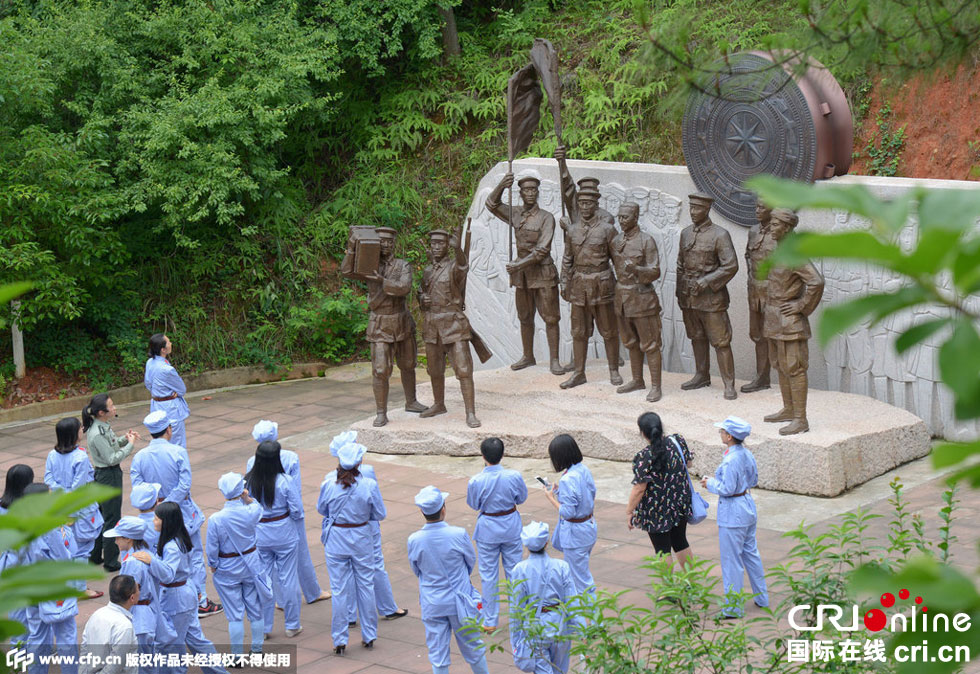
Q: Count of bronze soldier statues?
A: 9